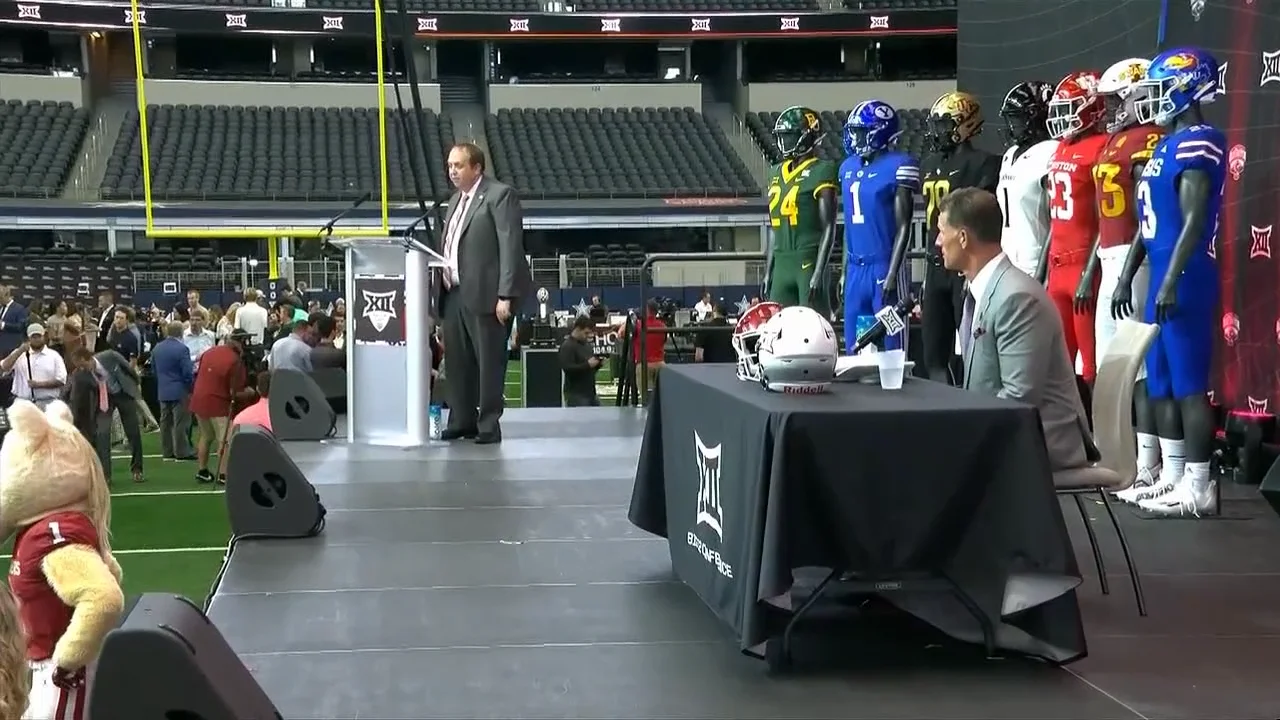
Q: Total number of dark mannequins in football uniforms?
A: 7